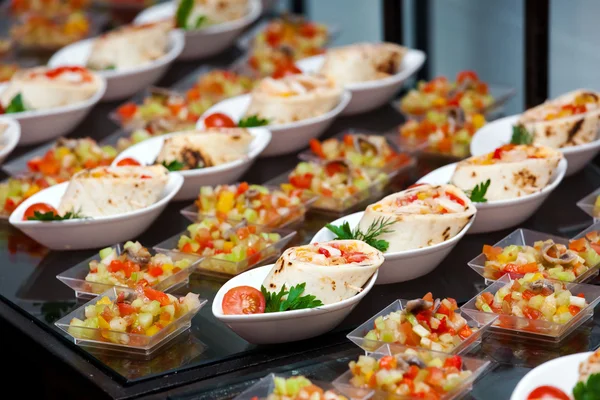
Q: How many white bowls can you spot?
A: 13